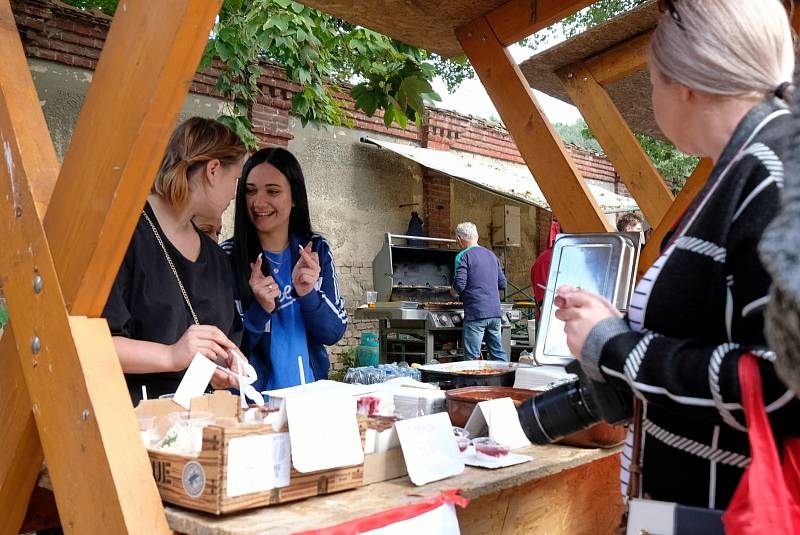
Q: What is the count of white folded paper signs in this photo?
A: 3